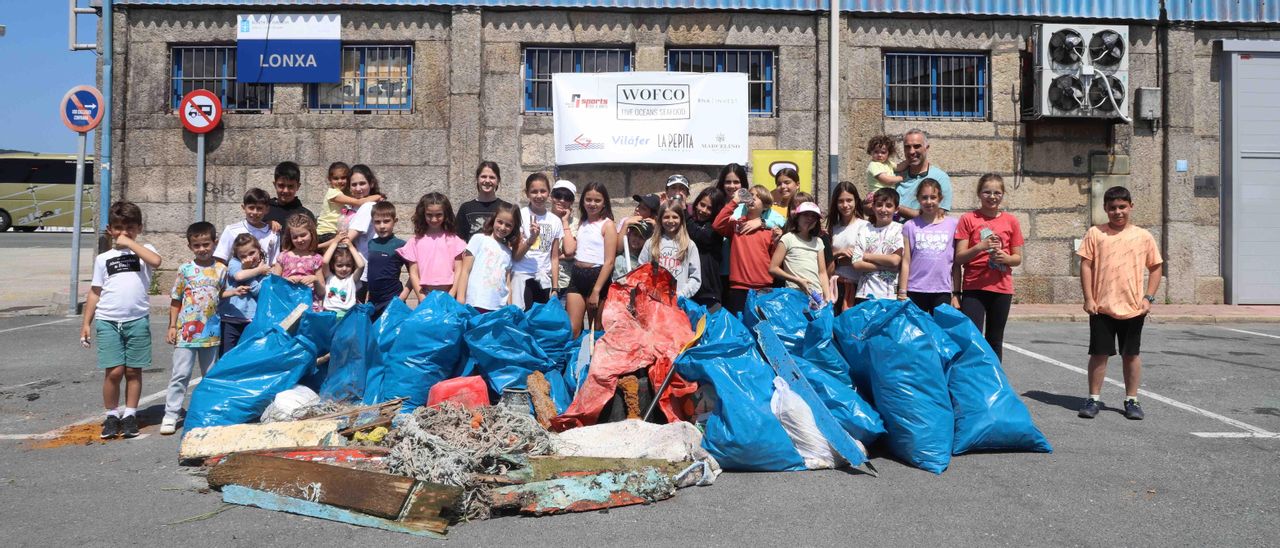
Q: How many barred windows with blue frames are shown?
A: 5